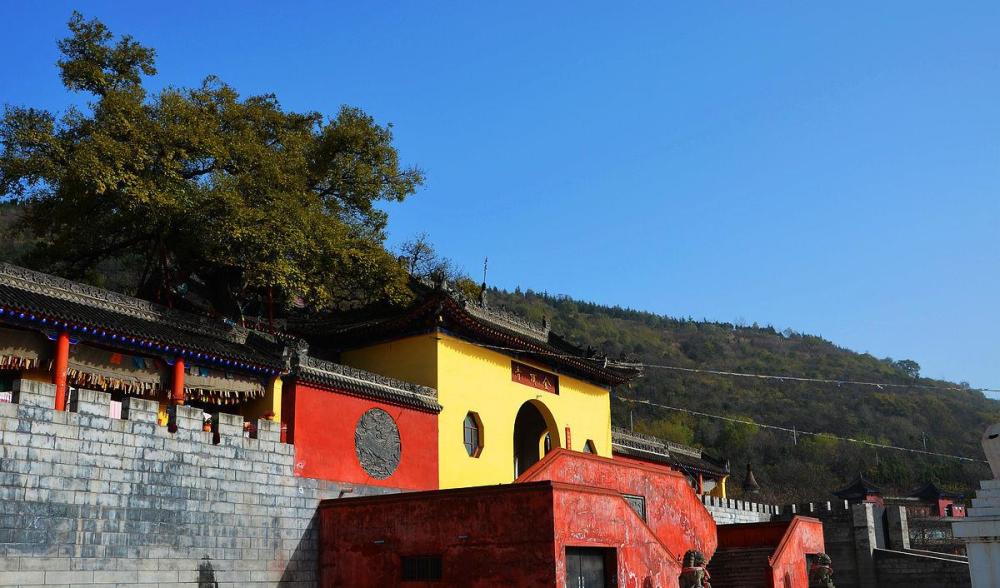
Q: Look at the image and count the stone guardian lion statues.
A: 2